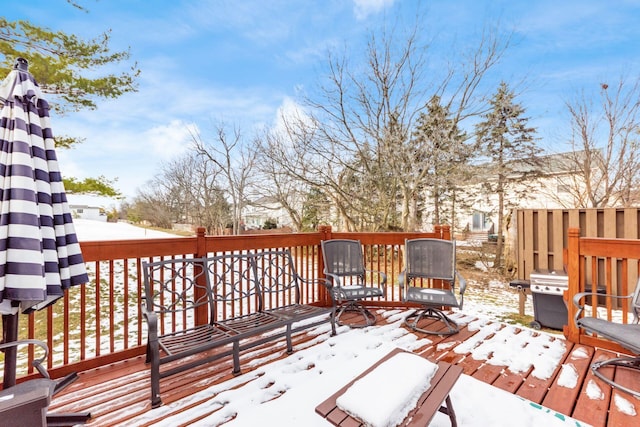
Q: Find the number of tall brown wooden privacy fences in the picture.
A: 1